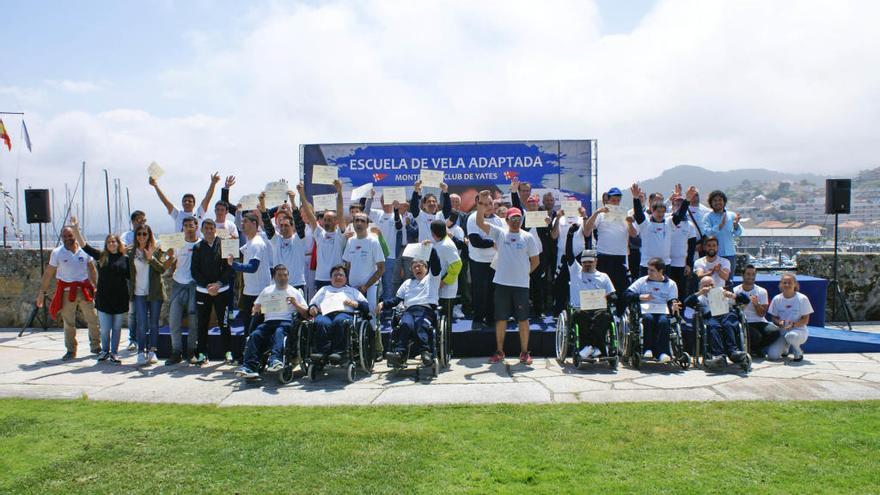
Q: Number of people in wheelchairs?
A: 6